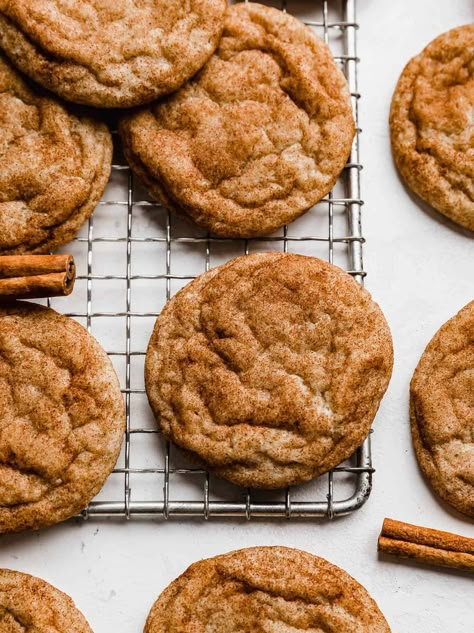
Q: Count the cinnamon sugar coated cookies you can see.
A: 9